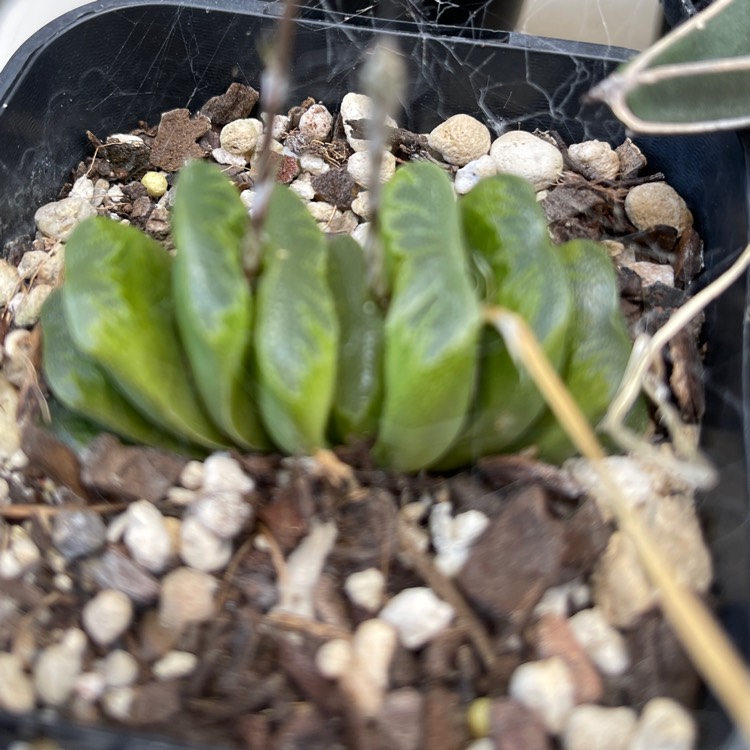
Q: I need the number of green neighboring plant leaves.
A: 1